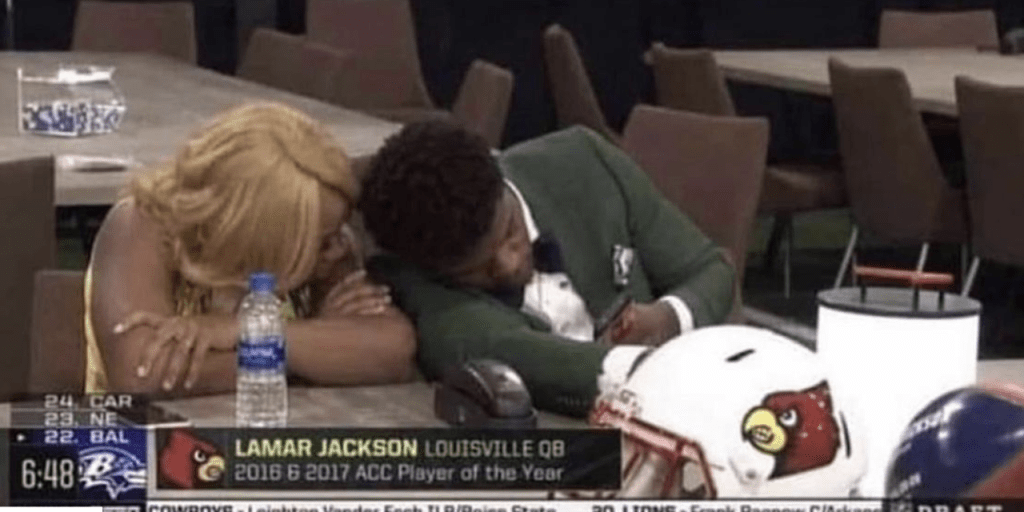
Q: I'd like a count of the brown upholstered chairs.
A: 12